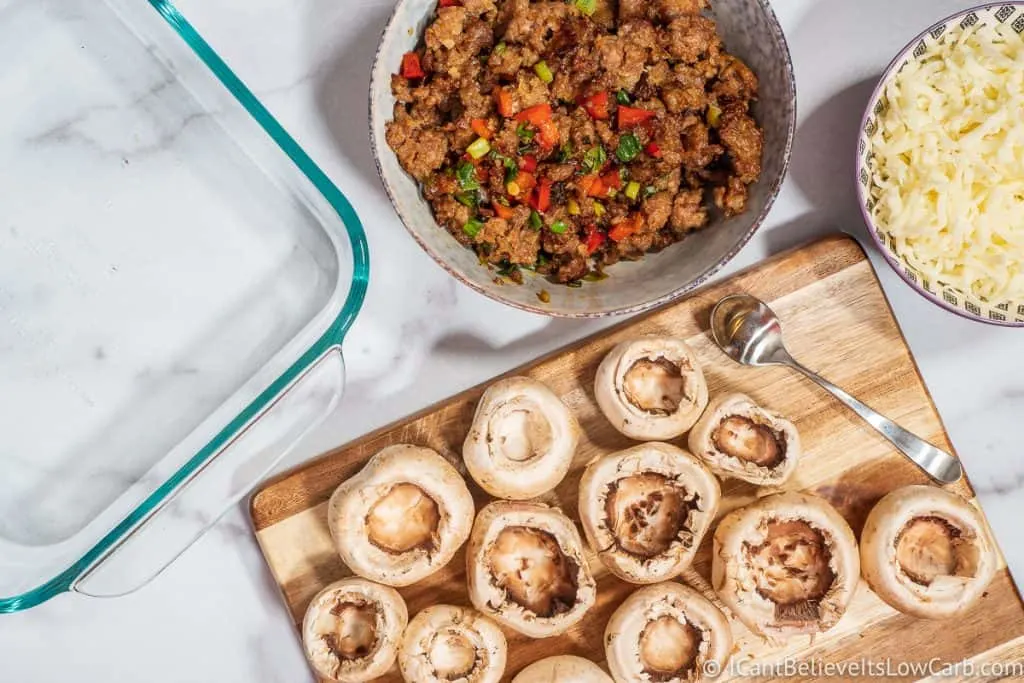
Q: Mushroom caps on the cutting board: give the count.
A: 12